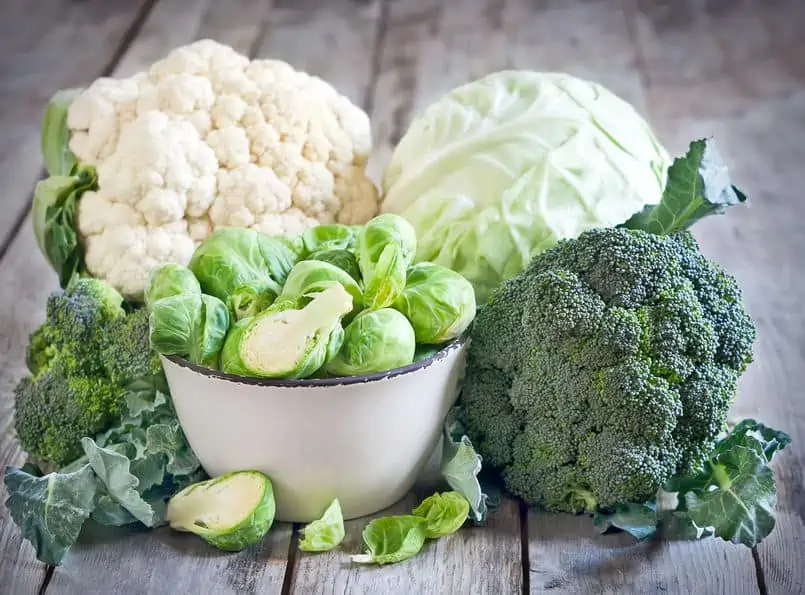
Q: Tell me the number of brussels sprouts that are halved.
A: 2